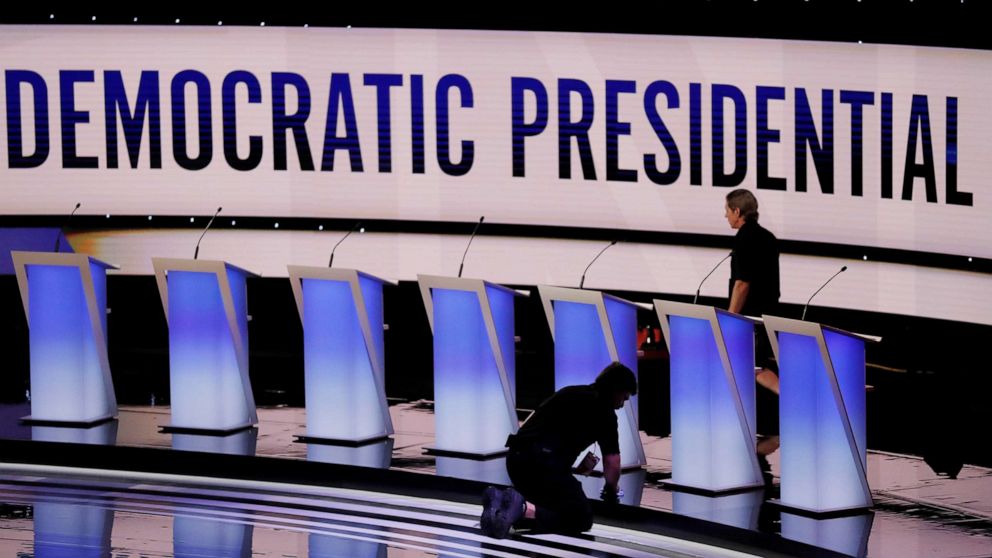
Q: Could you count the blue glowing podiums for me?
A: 7